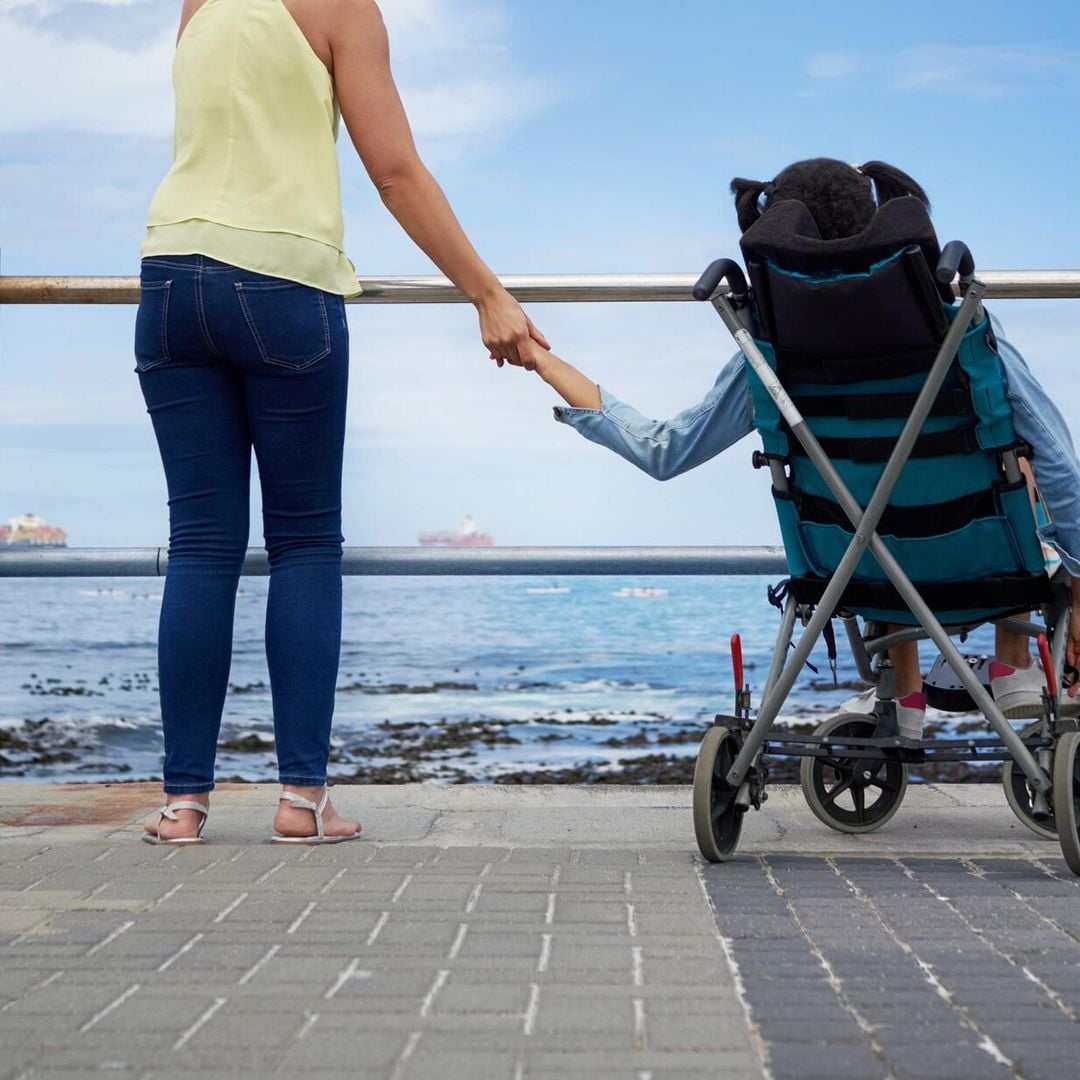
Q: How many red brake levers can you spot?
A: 2